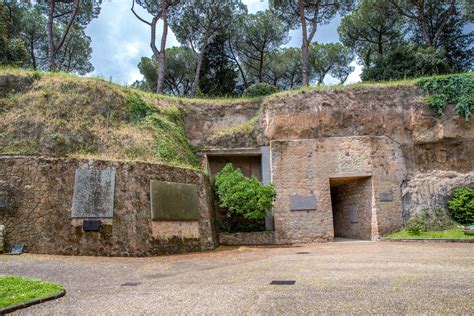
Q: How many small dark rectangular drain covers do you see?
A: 3